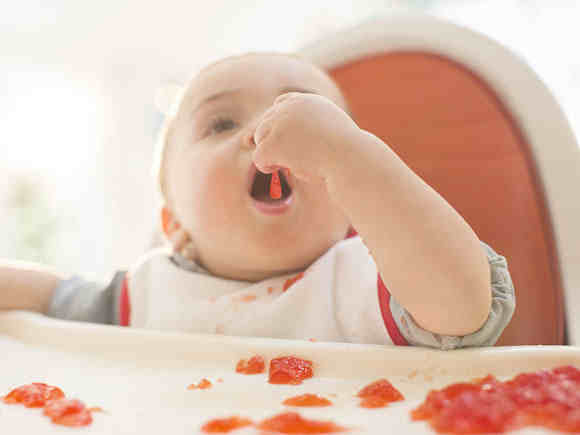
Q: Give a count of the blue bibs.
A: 0